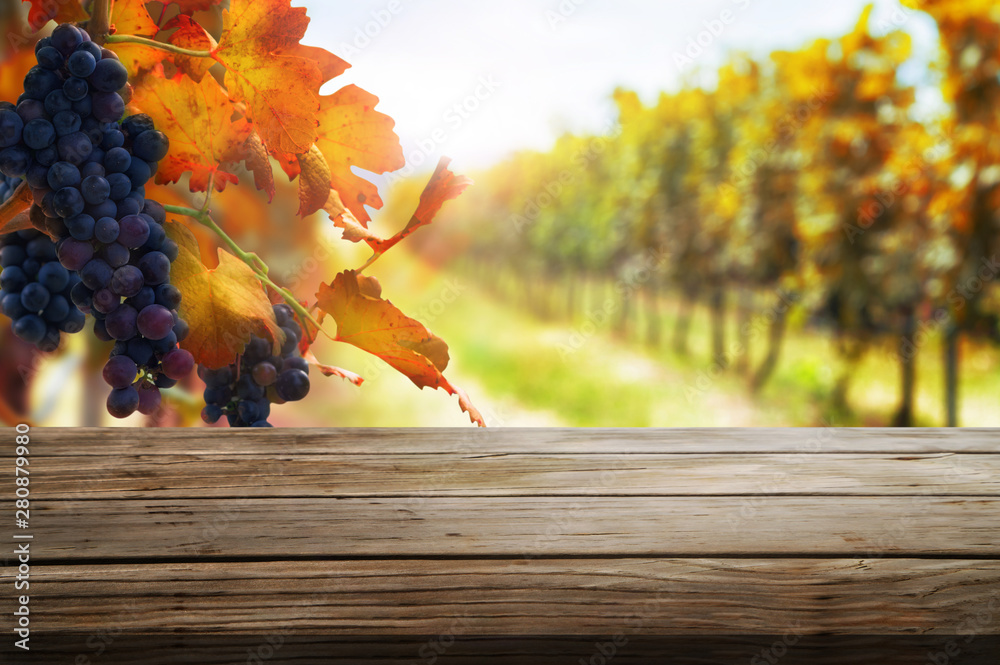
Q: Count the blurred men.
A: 0